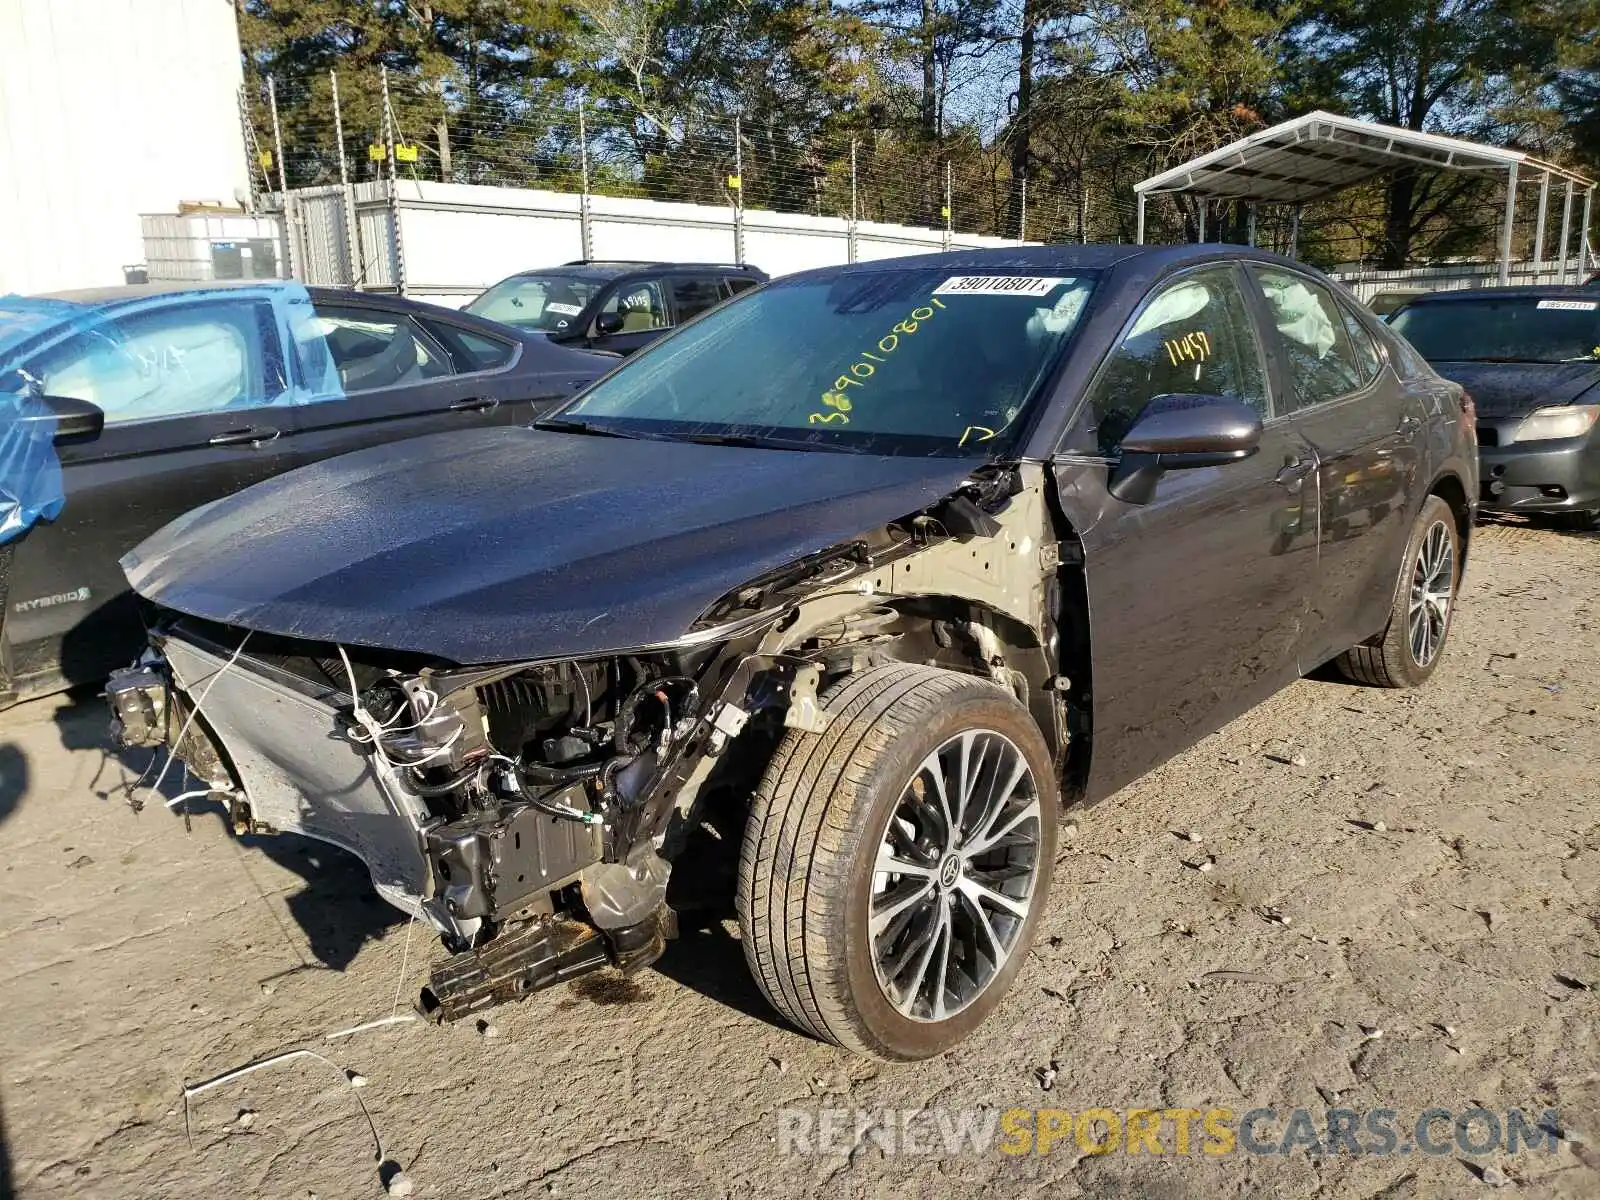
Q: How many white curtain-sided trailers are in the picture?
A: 0